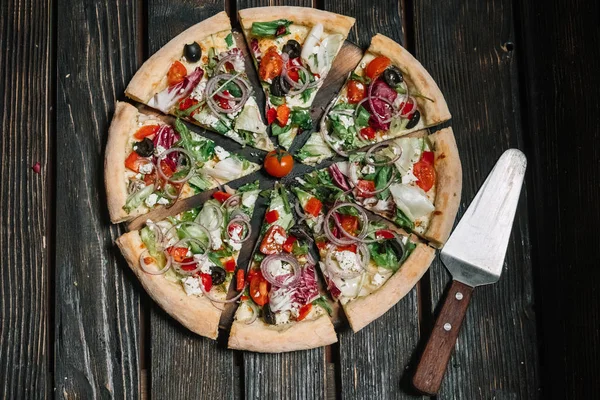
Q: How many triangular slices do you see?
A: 8